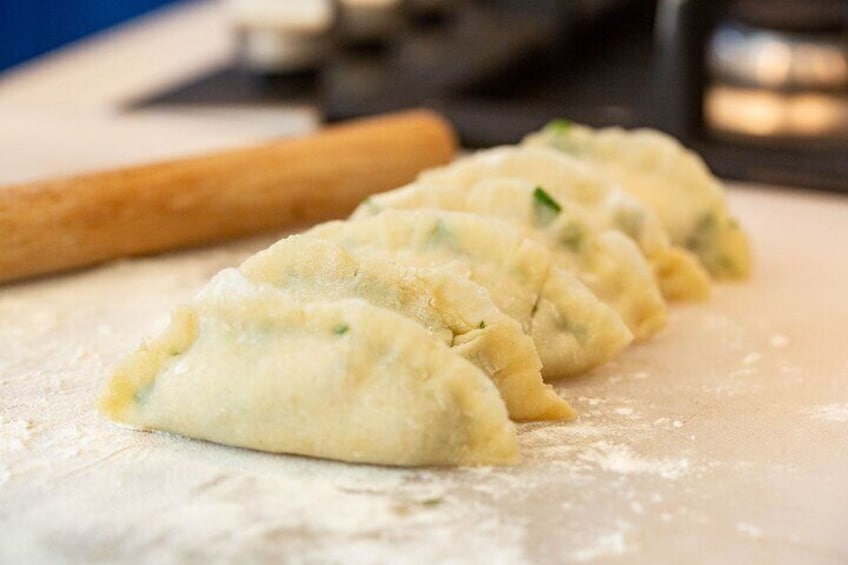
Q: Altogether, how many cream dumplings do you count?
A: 6